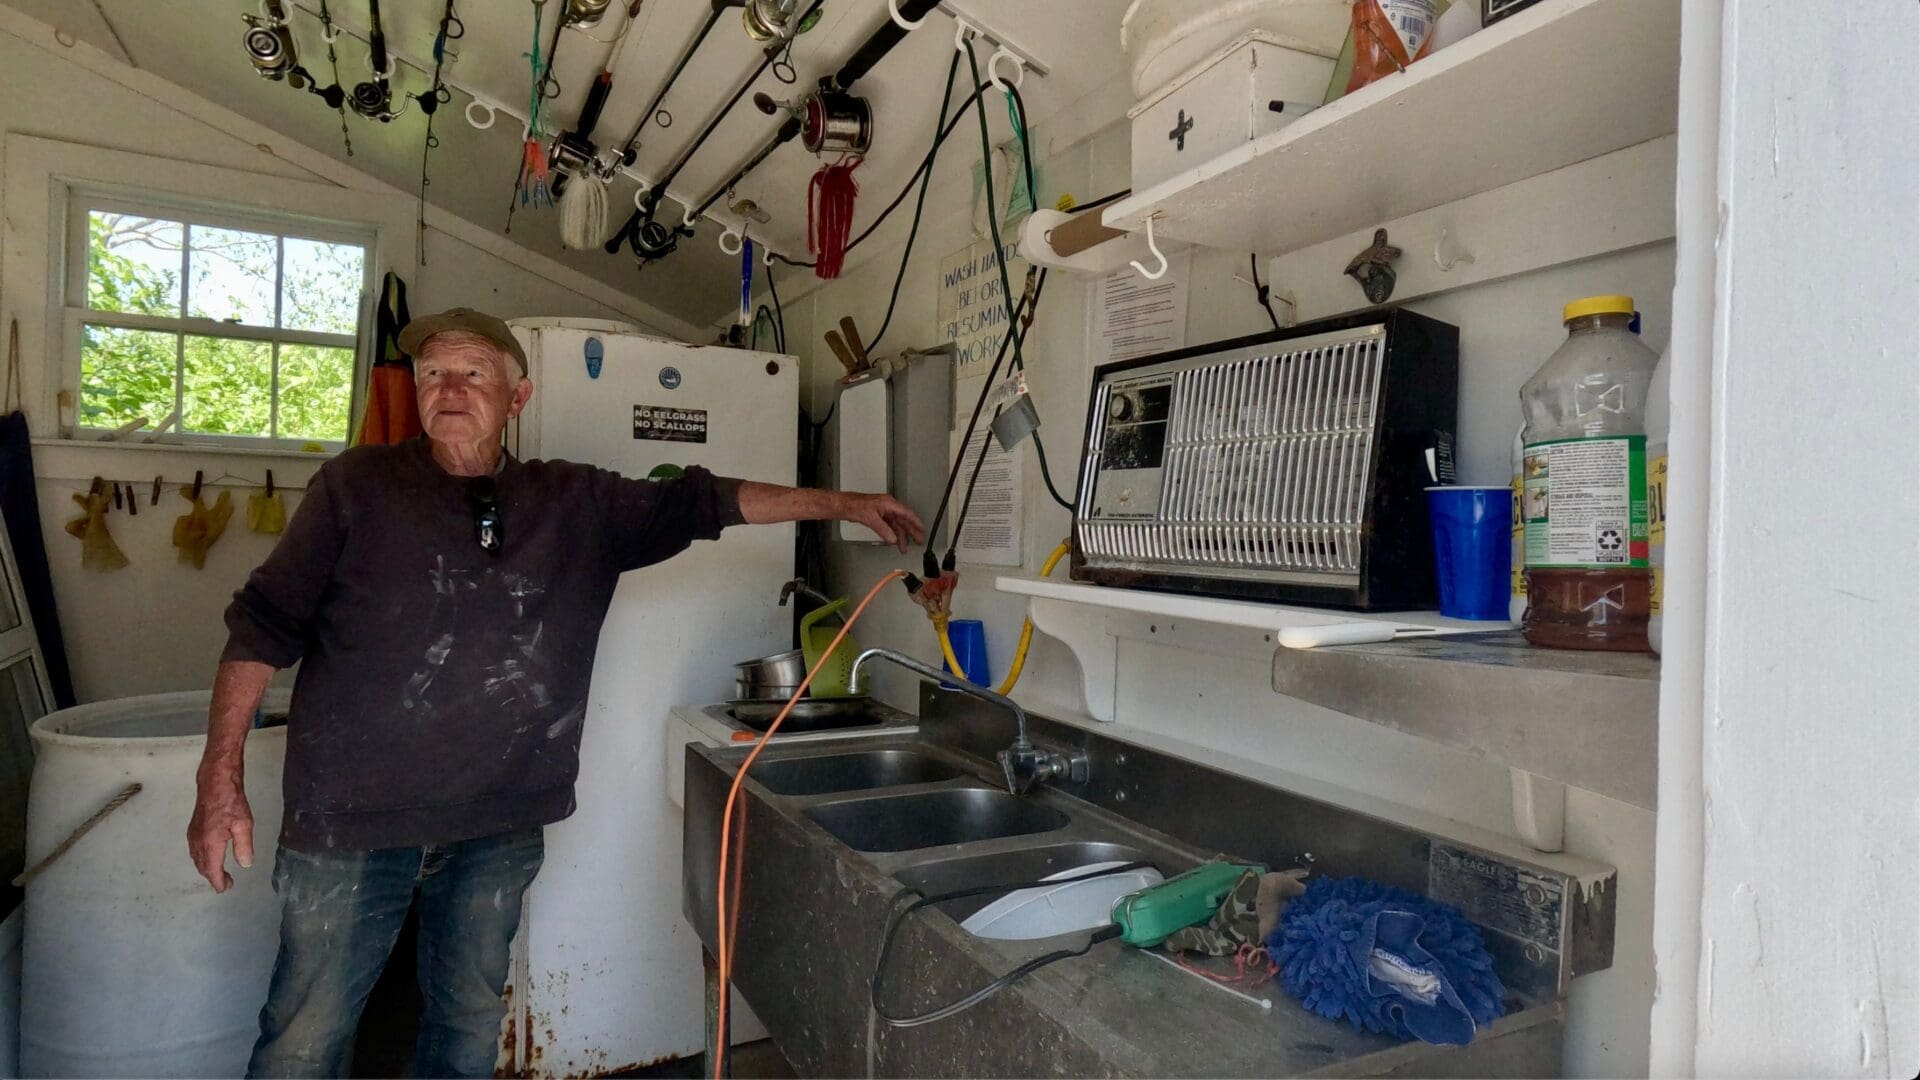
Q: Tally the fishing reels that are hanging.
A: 7